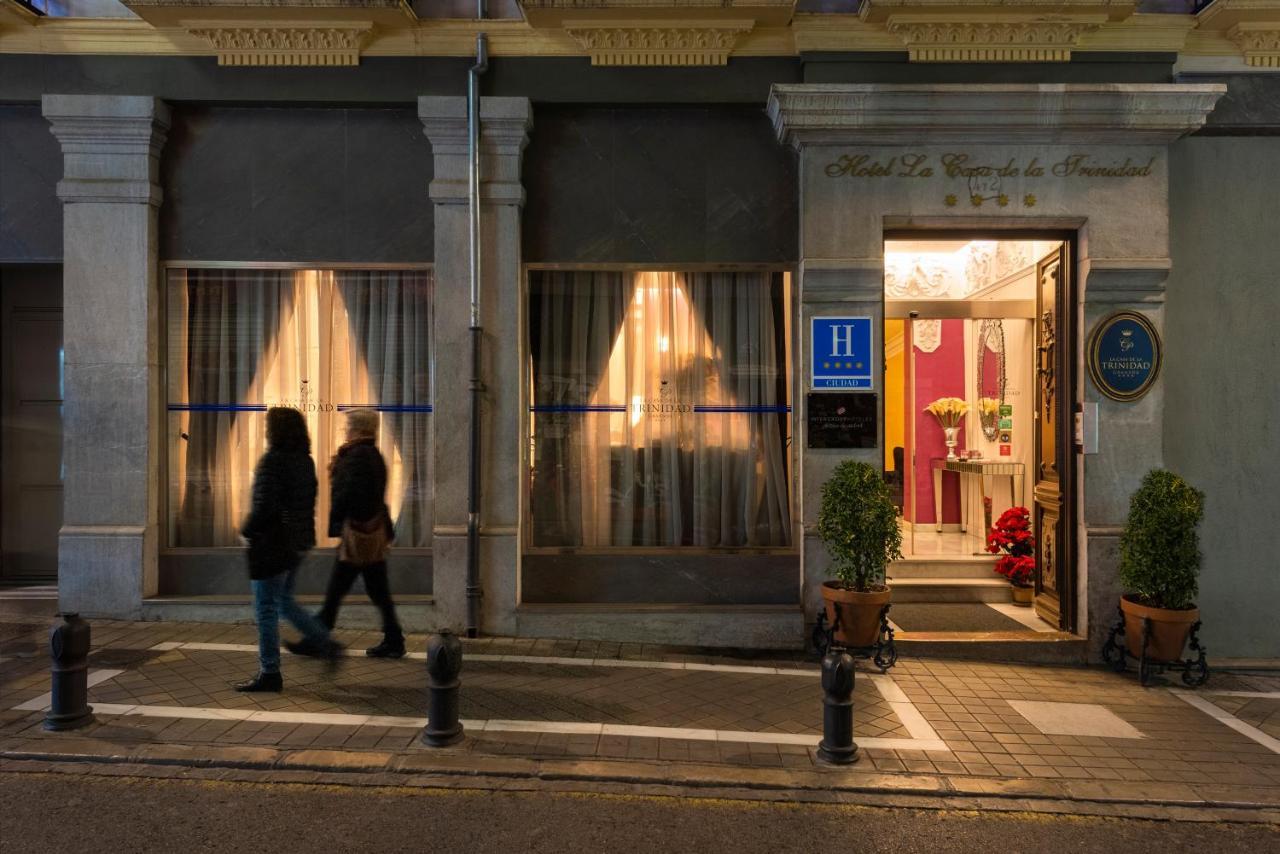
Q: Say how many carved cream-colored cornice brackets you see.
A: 4